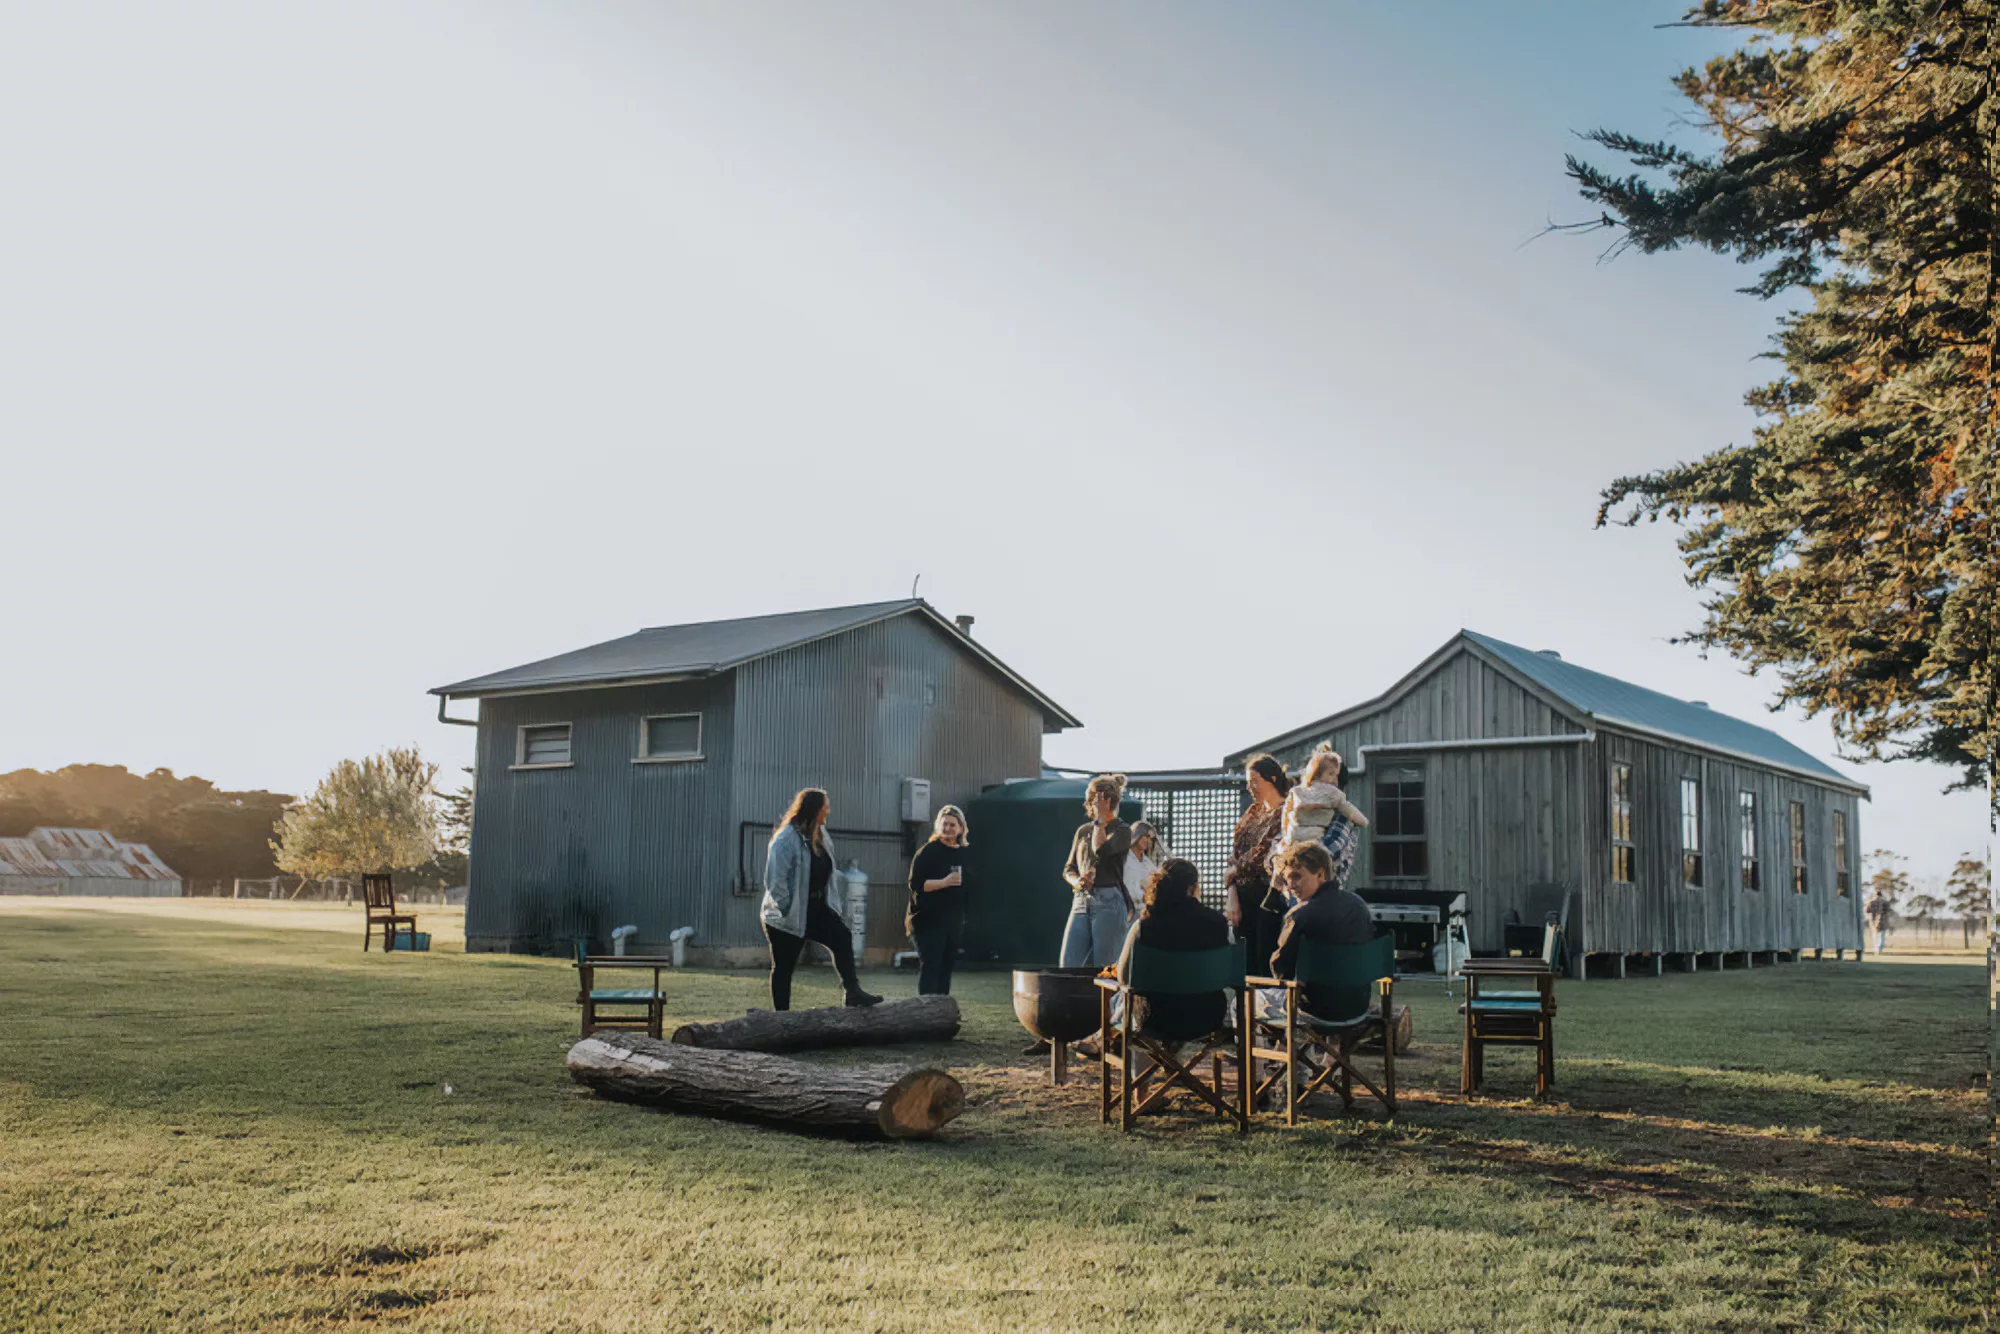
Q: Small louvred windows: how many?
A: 2